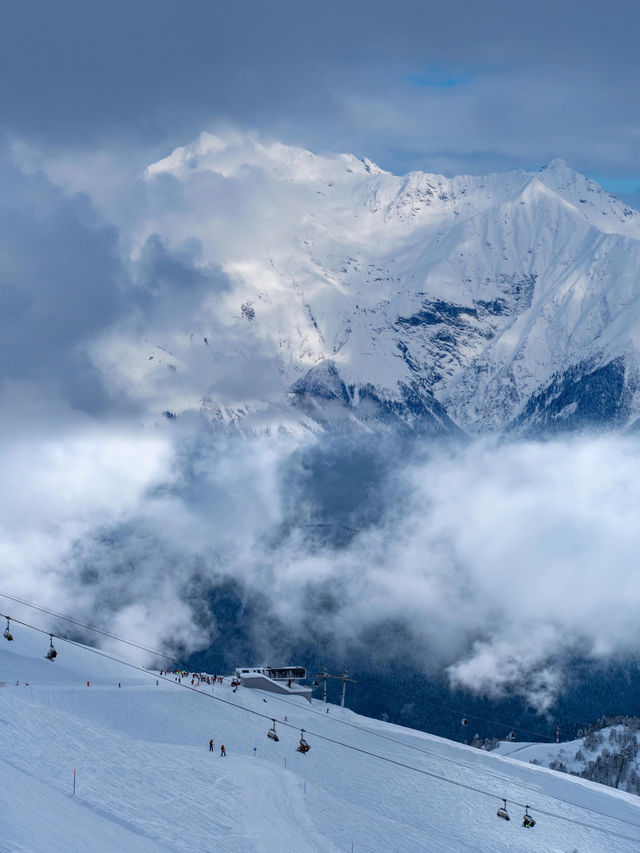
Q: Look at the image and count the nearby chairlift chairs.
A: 6